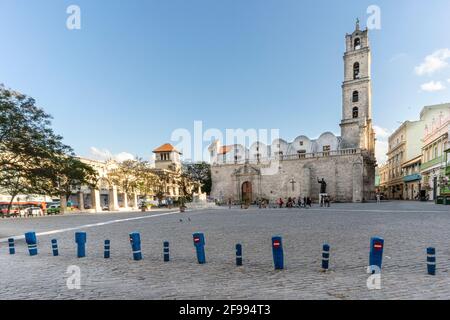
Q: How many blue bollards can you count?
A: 13